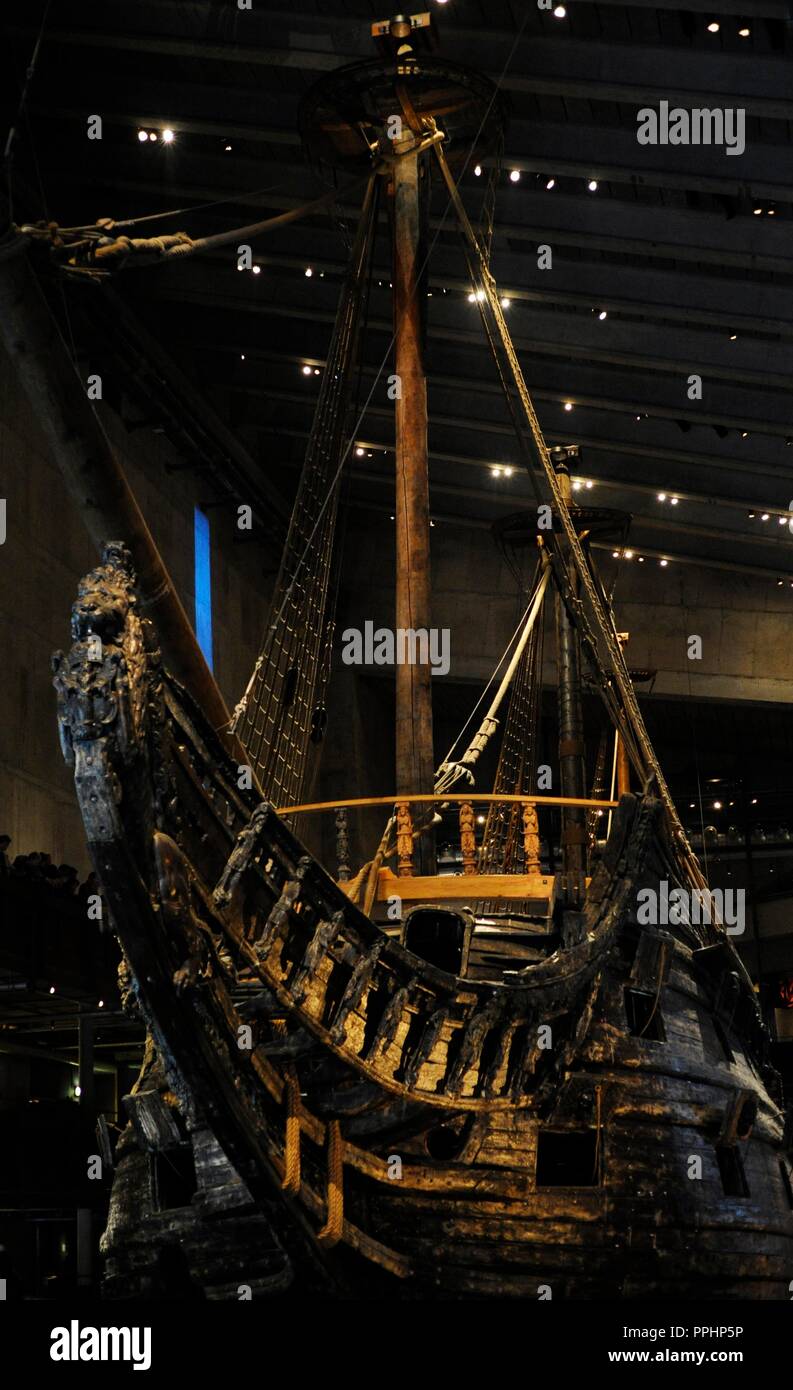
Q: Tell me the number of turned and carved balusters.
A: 4